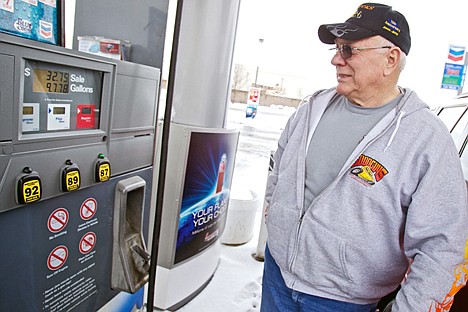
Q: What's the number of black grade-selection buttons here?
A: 3